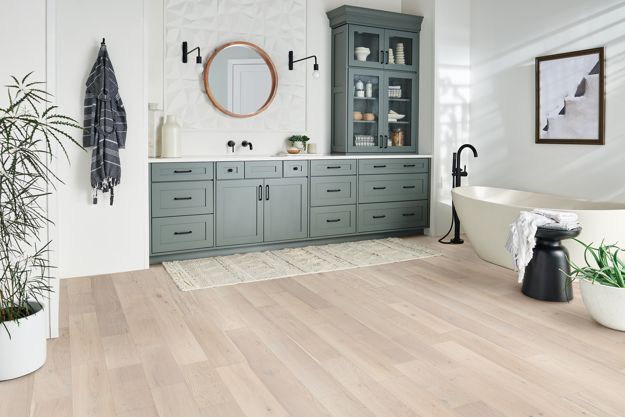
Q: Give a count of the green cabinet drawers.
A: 11